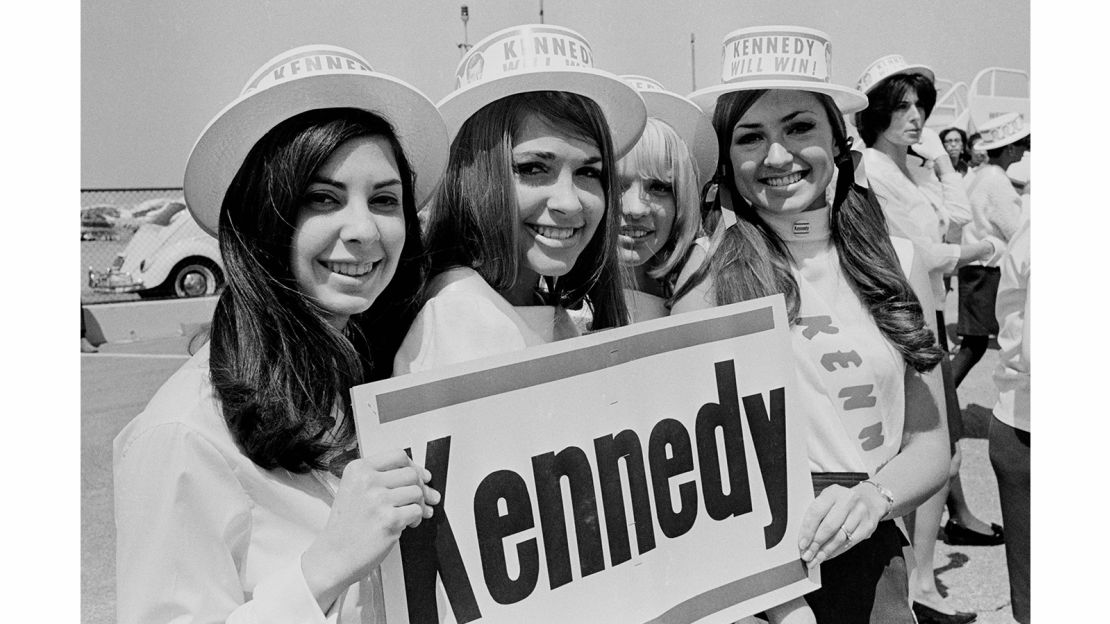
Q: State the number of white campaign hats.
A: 6